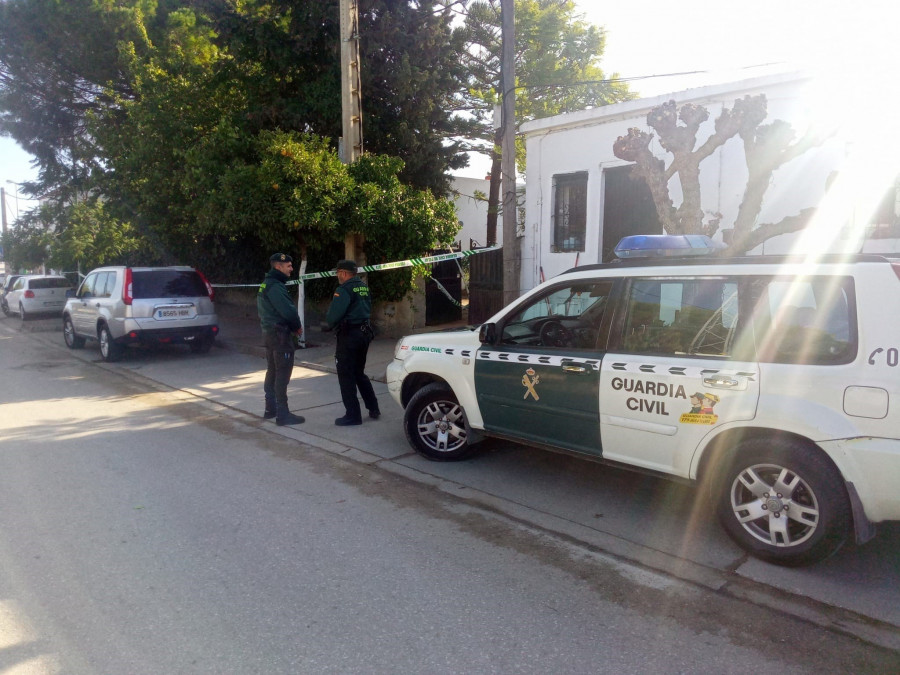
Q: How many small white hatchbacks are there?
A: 1